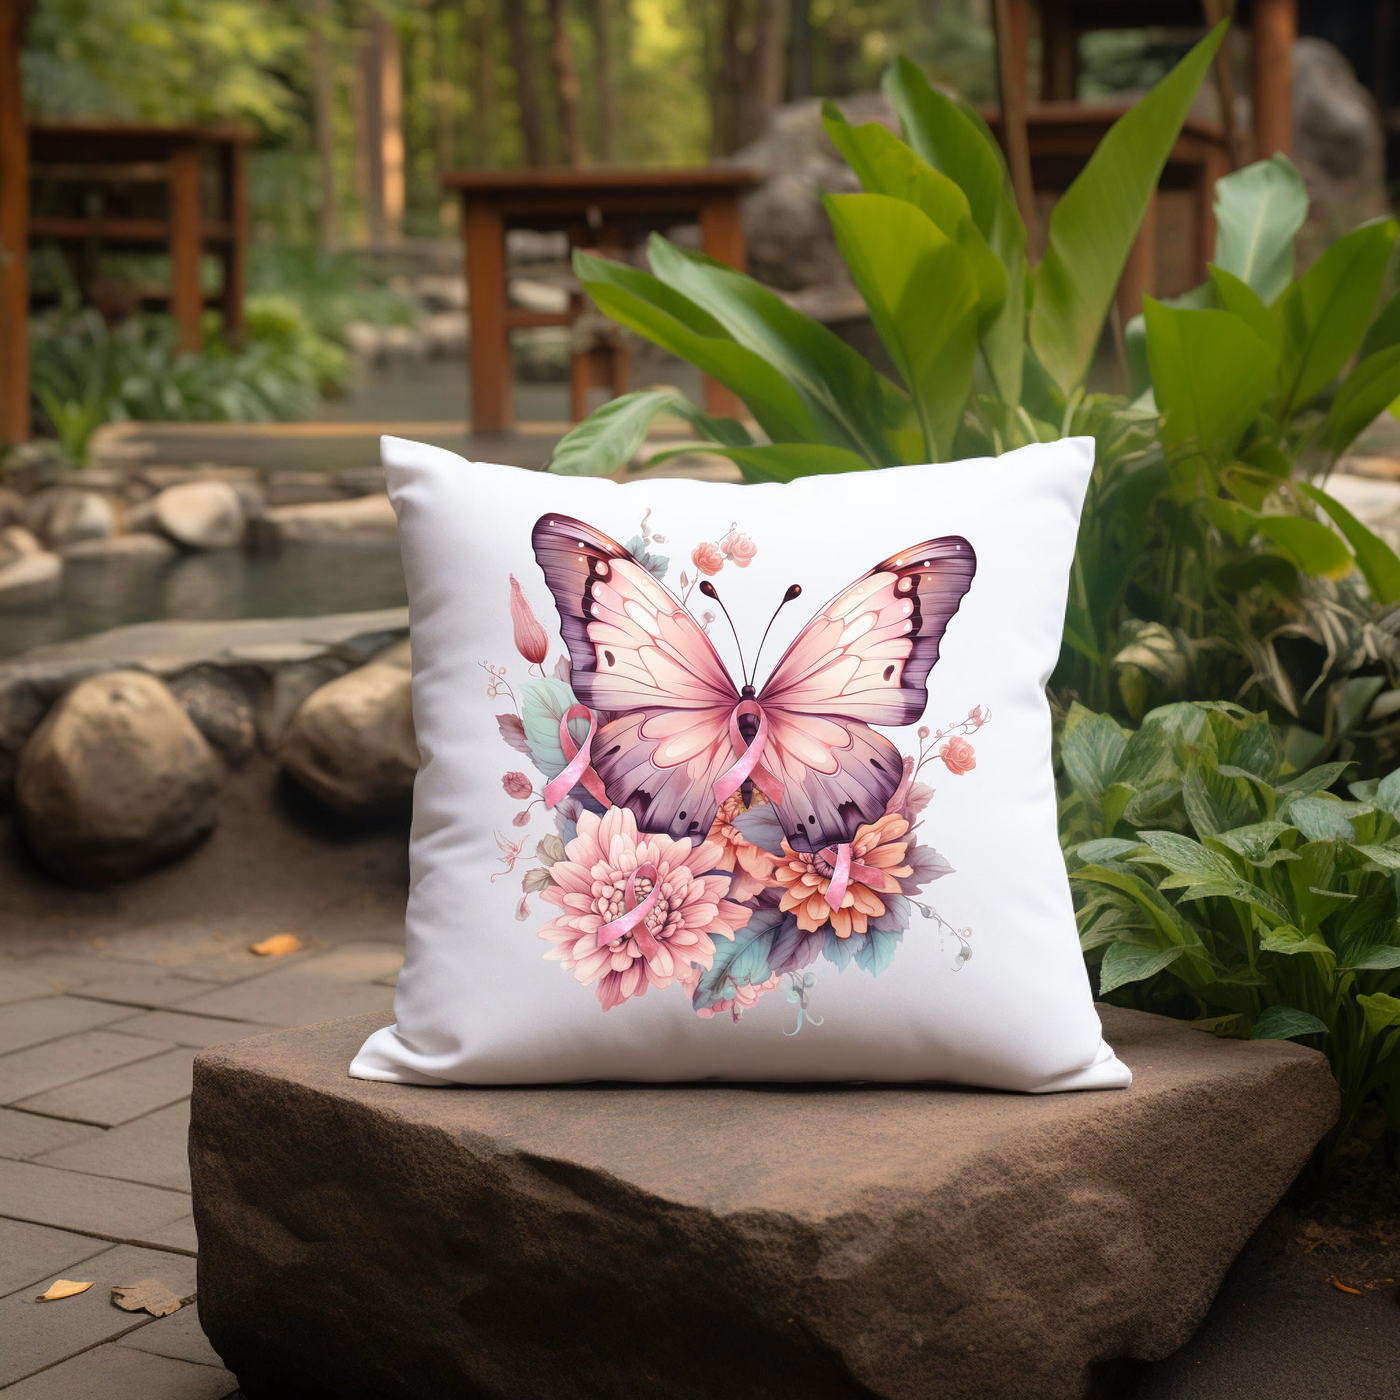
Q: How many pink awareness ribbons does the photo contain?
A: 4